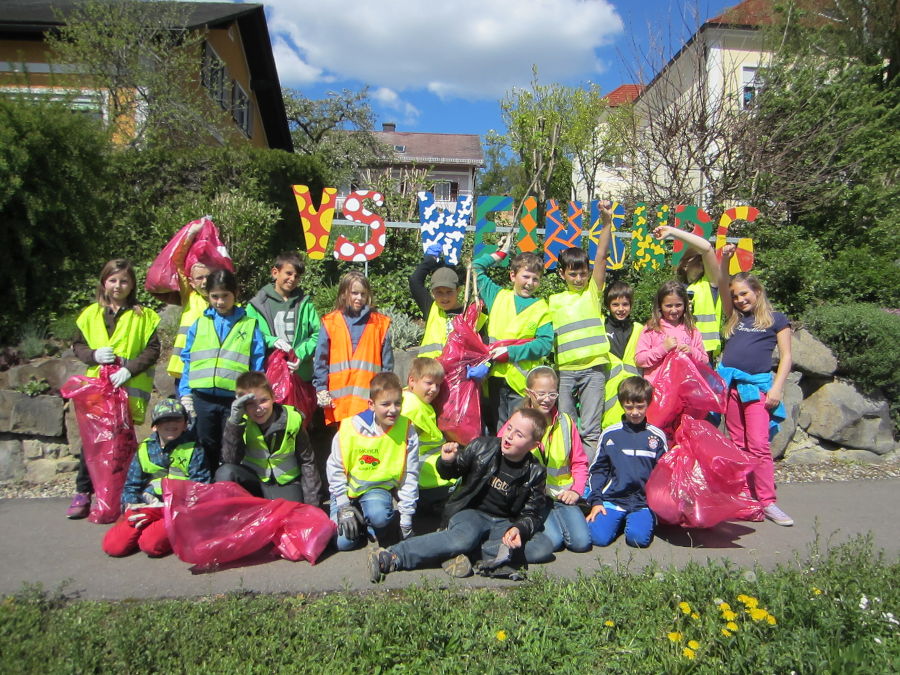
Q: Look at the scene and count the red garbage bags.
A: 7